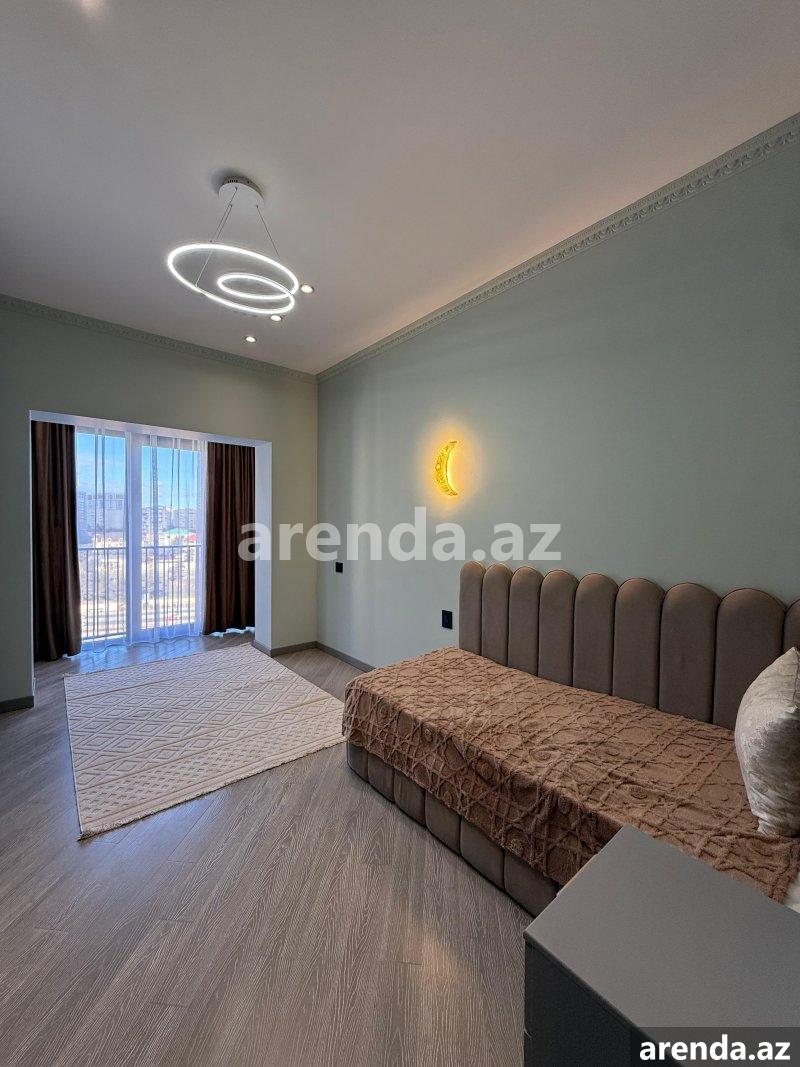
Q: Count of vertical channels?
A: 9